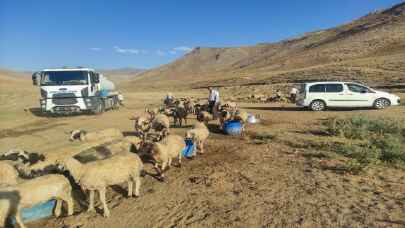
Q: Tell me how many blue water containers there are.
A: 3